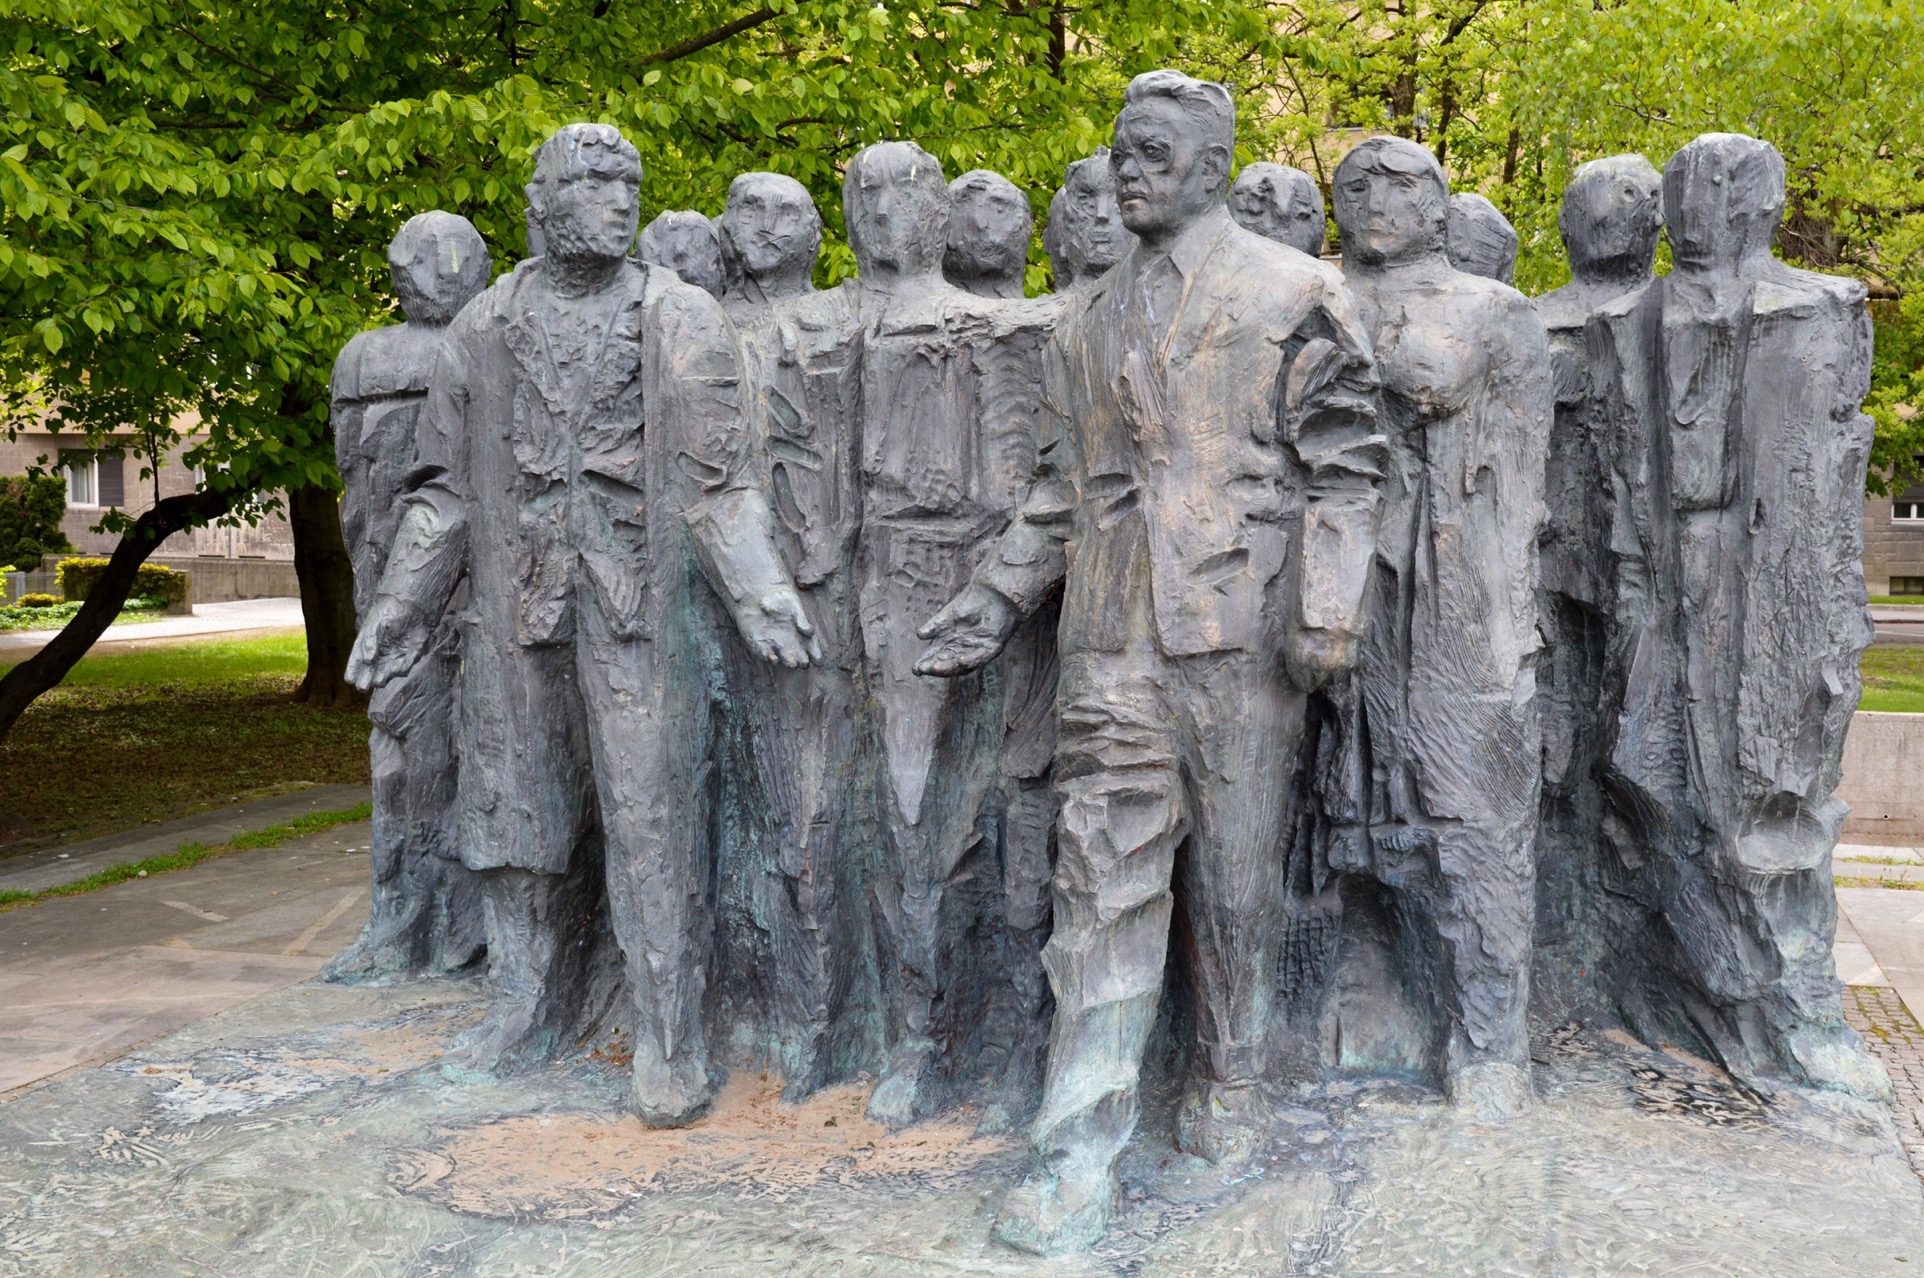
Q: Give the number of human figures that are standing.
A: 13